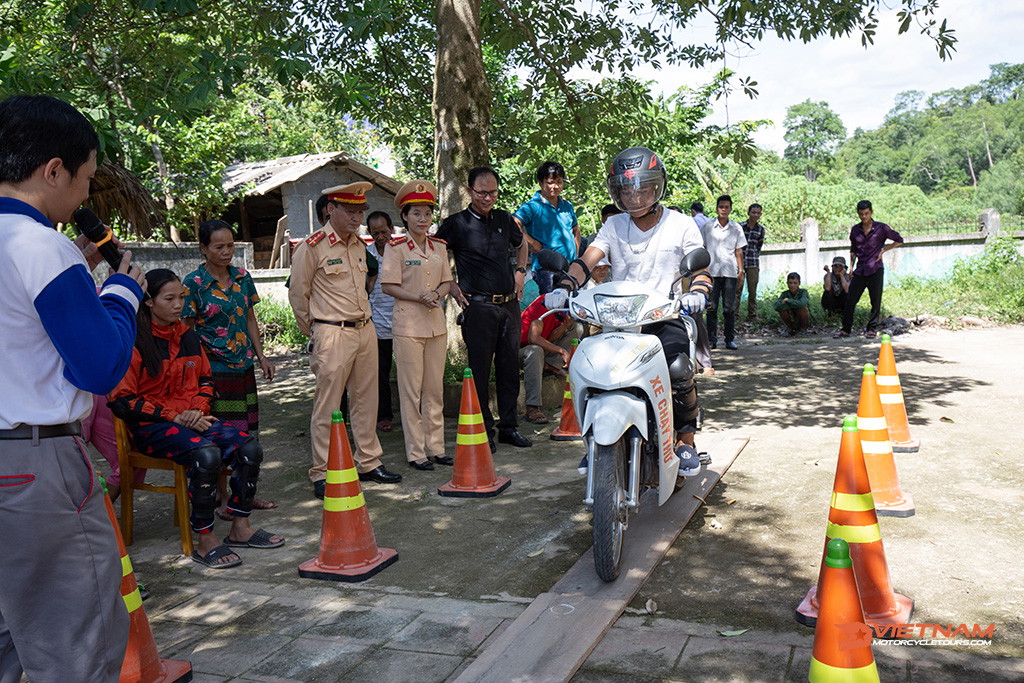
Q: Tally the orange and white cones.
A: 2